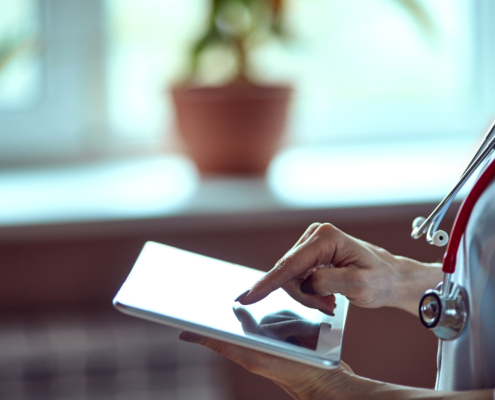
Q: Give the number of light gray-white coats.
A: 1